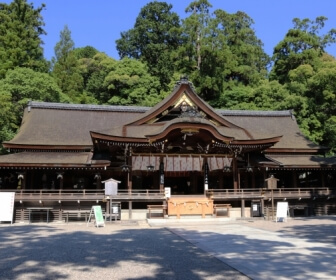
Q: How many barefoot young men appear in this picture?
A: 0